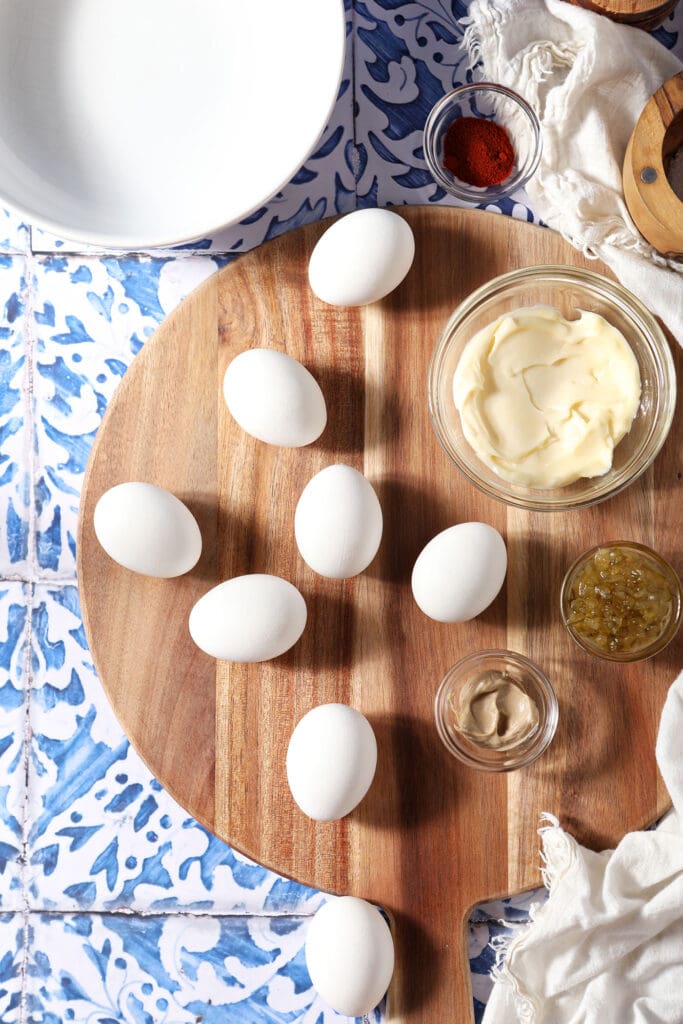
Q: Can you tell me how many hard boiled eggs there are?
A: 8